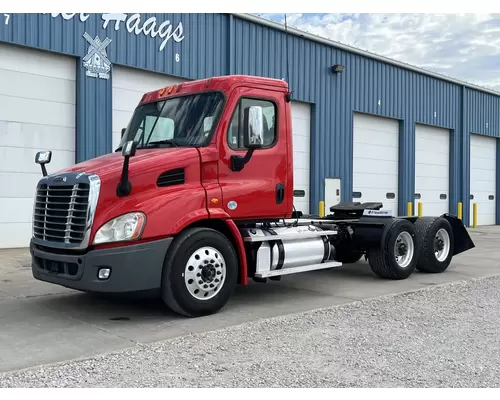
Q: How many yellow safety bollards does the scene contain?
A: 5